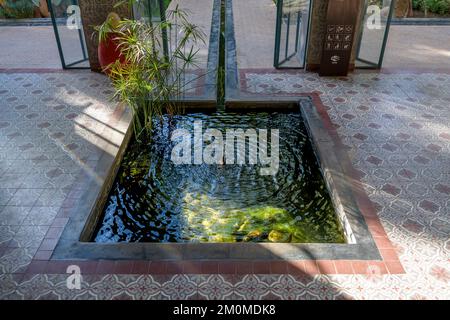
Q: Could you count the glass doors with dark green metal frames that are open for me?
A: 4